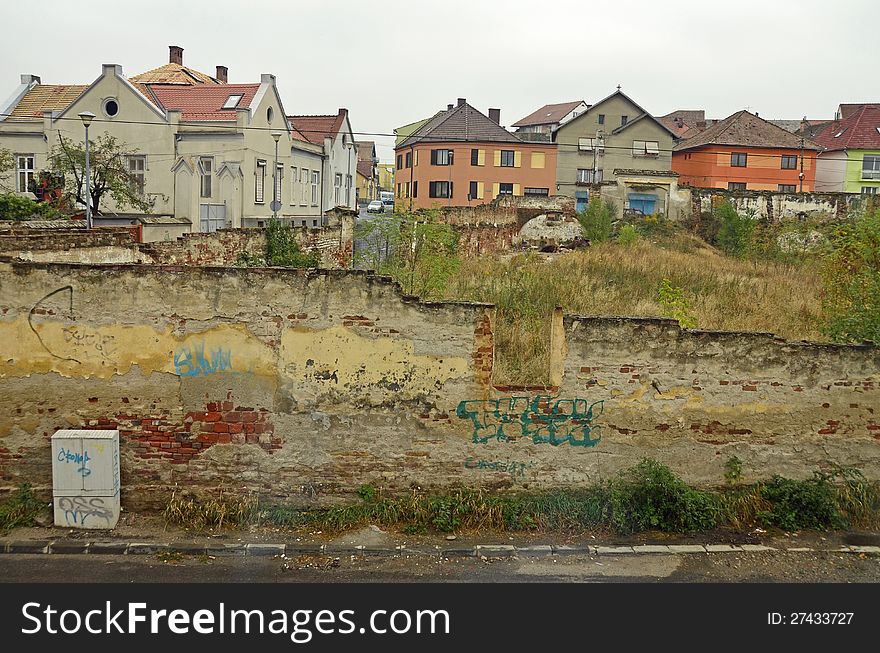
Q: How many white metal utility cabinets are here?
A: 1